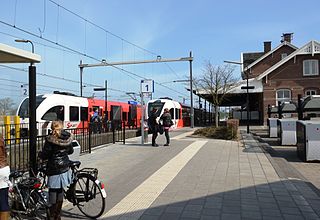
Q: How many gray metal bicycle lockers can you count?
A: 3